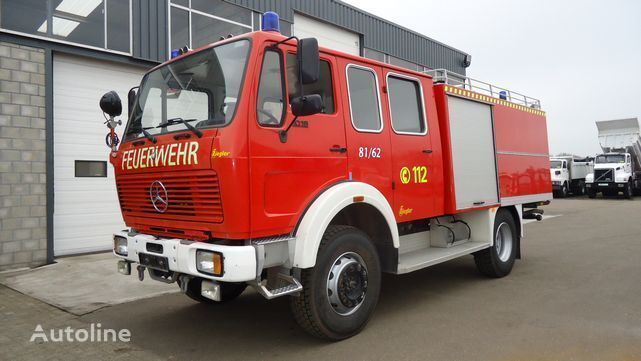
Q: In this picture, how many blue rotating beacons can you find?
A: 3